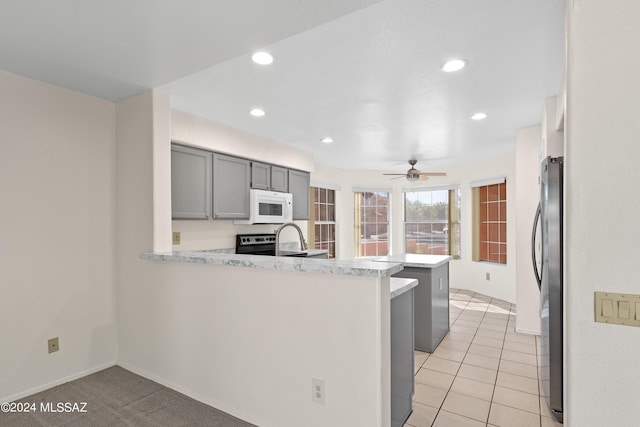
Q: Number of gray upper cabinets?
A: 5